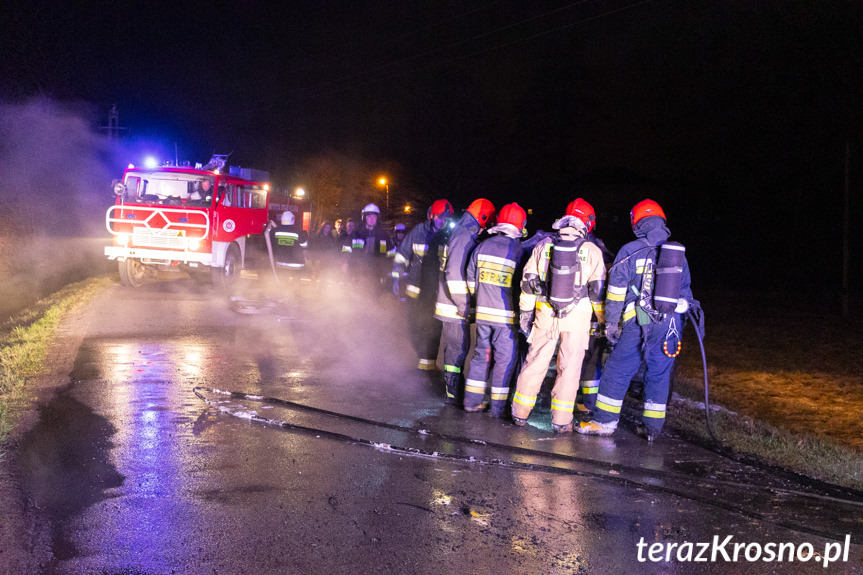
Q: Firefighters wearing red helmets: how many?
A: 5